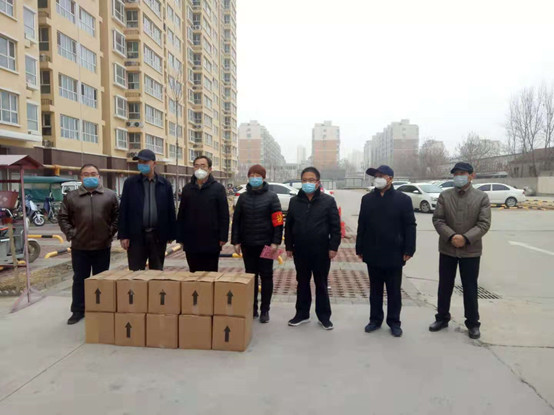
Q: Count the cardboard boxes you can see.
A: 10